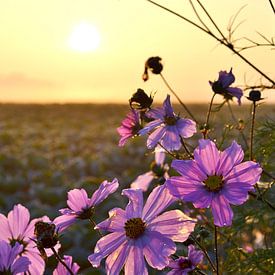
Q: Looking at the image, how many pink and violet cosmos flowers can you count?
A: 11